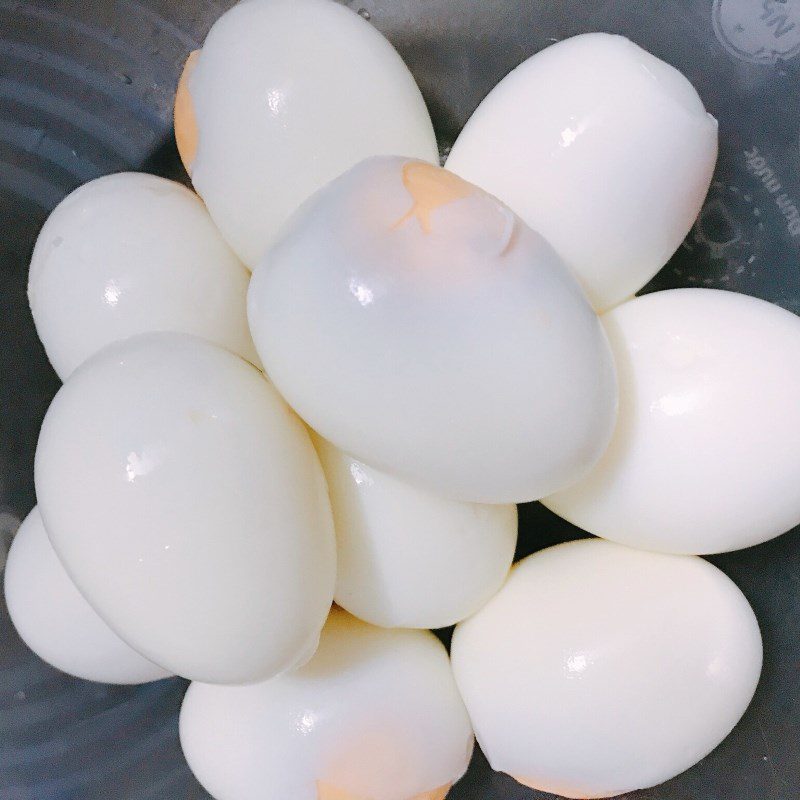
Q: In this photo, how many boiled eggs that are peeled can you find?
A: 10